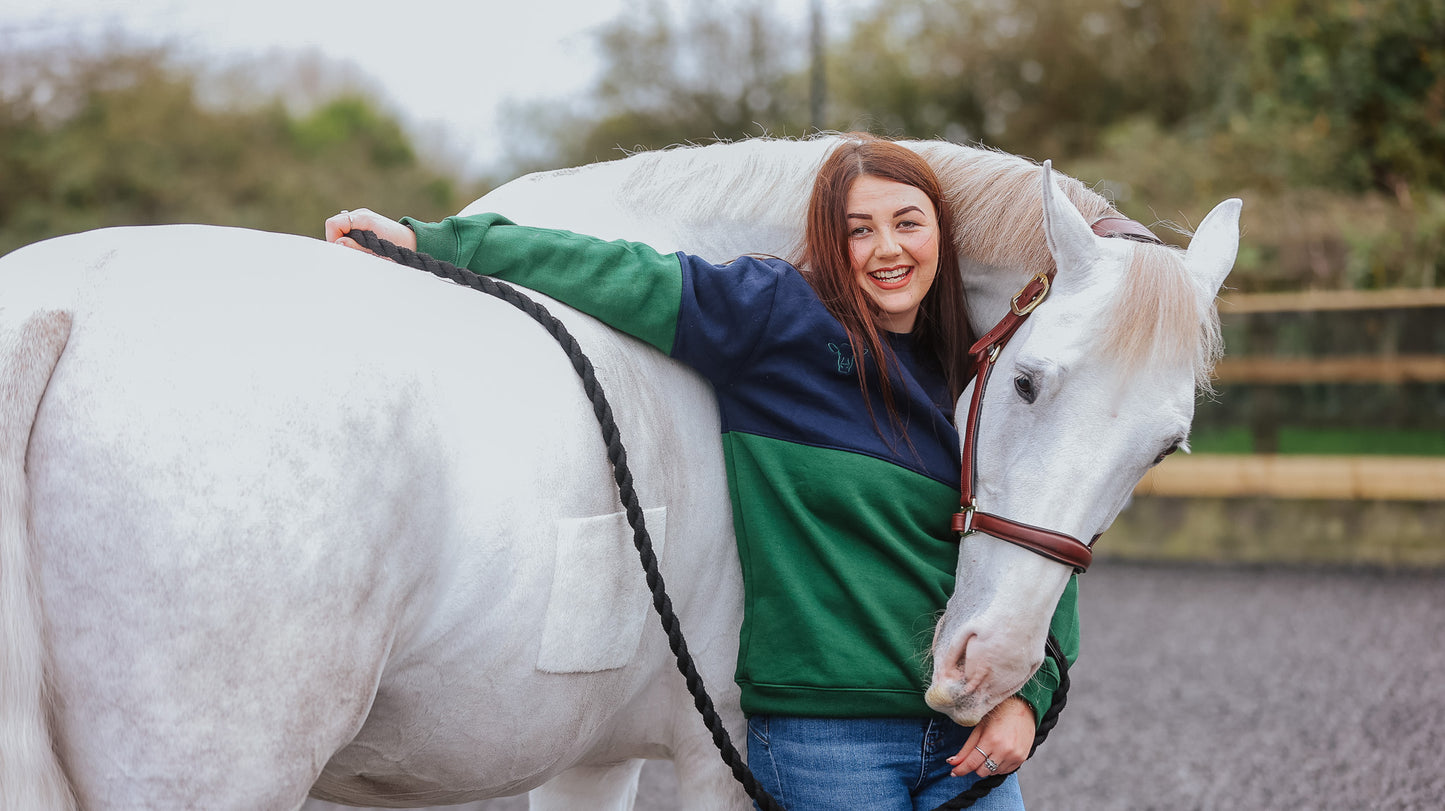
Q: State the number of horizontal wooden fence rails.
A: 3